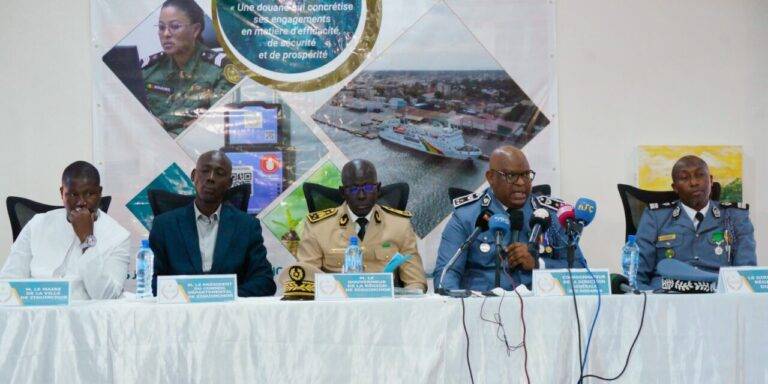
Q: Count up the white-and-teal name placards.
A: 5